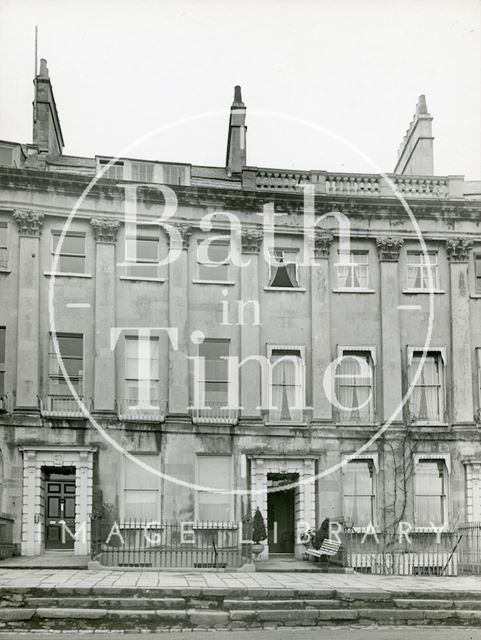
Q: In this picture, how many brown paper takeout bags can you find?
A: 0